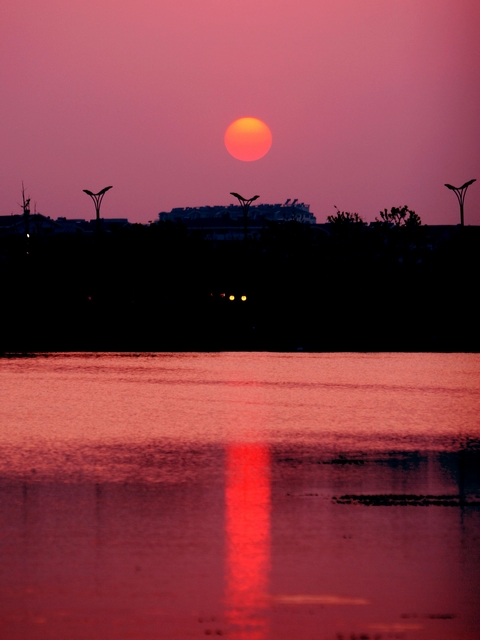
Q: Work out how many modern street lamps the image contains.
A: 3